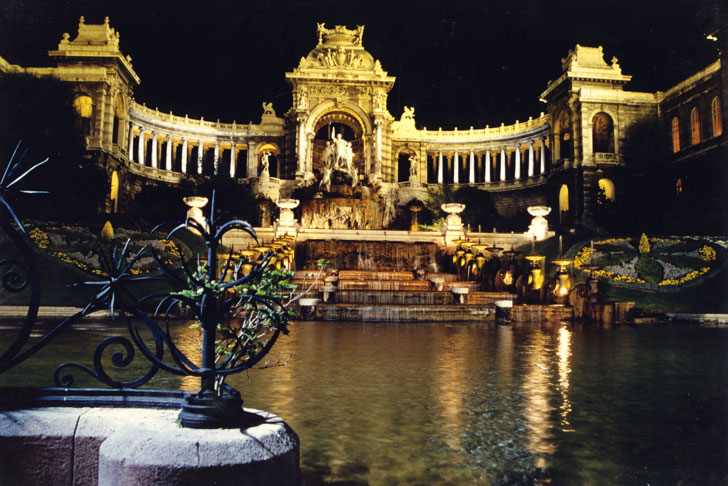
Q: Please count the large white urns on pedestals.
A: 4